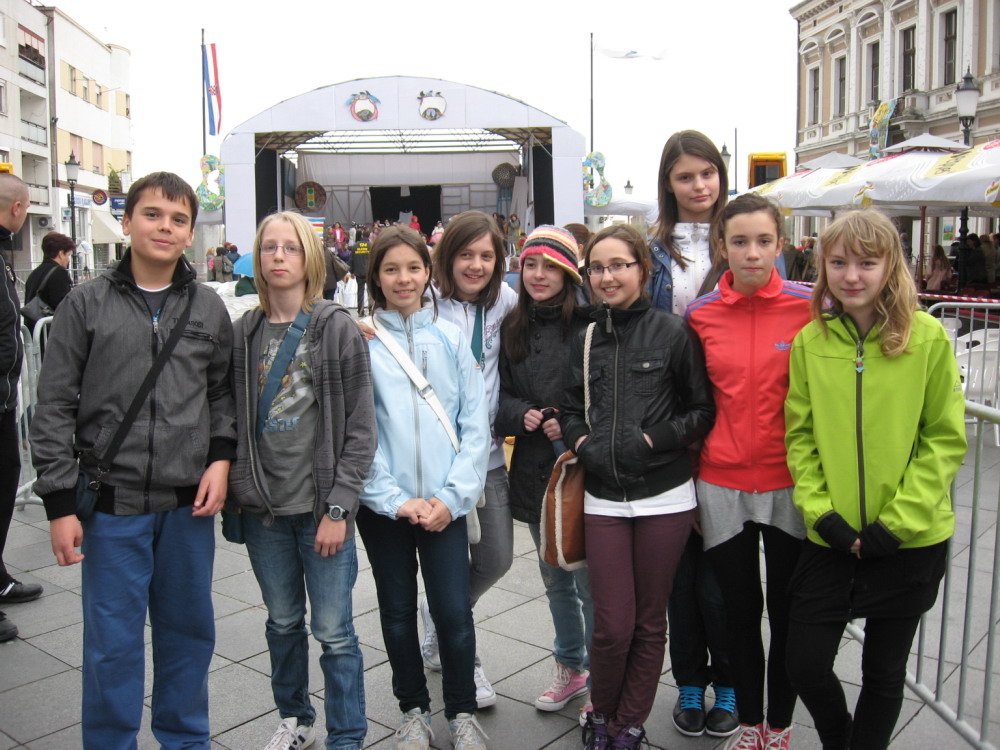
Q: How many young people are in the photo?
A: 9